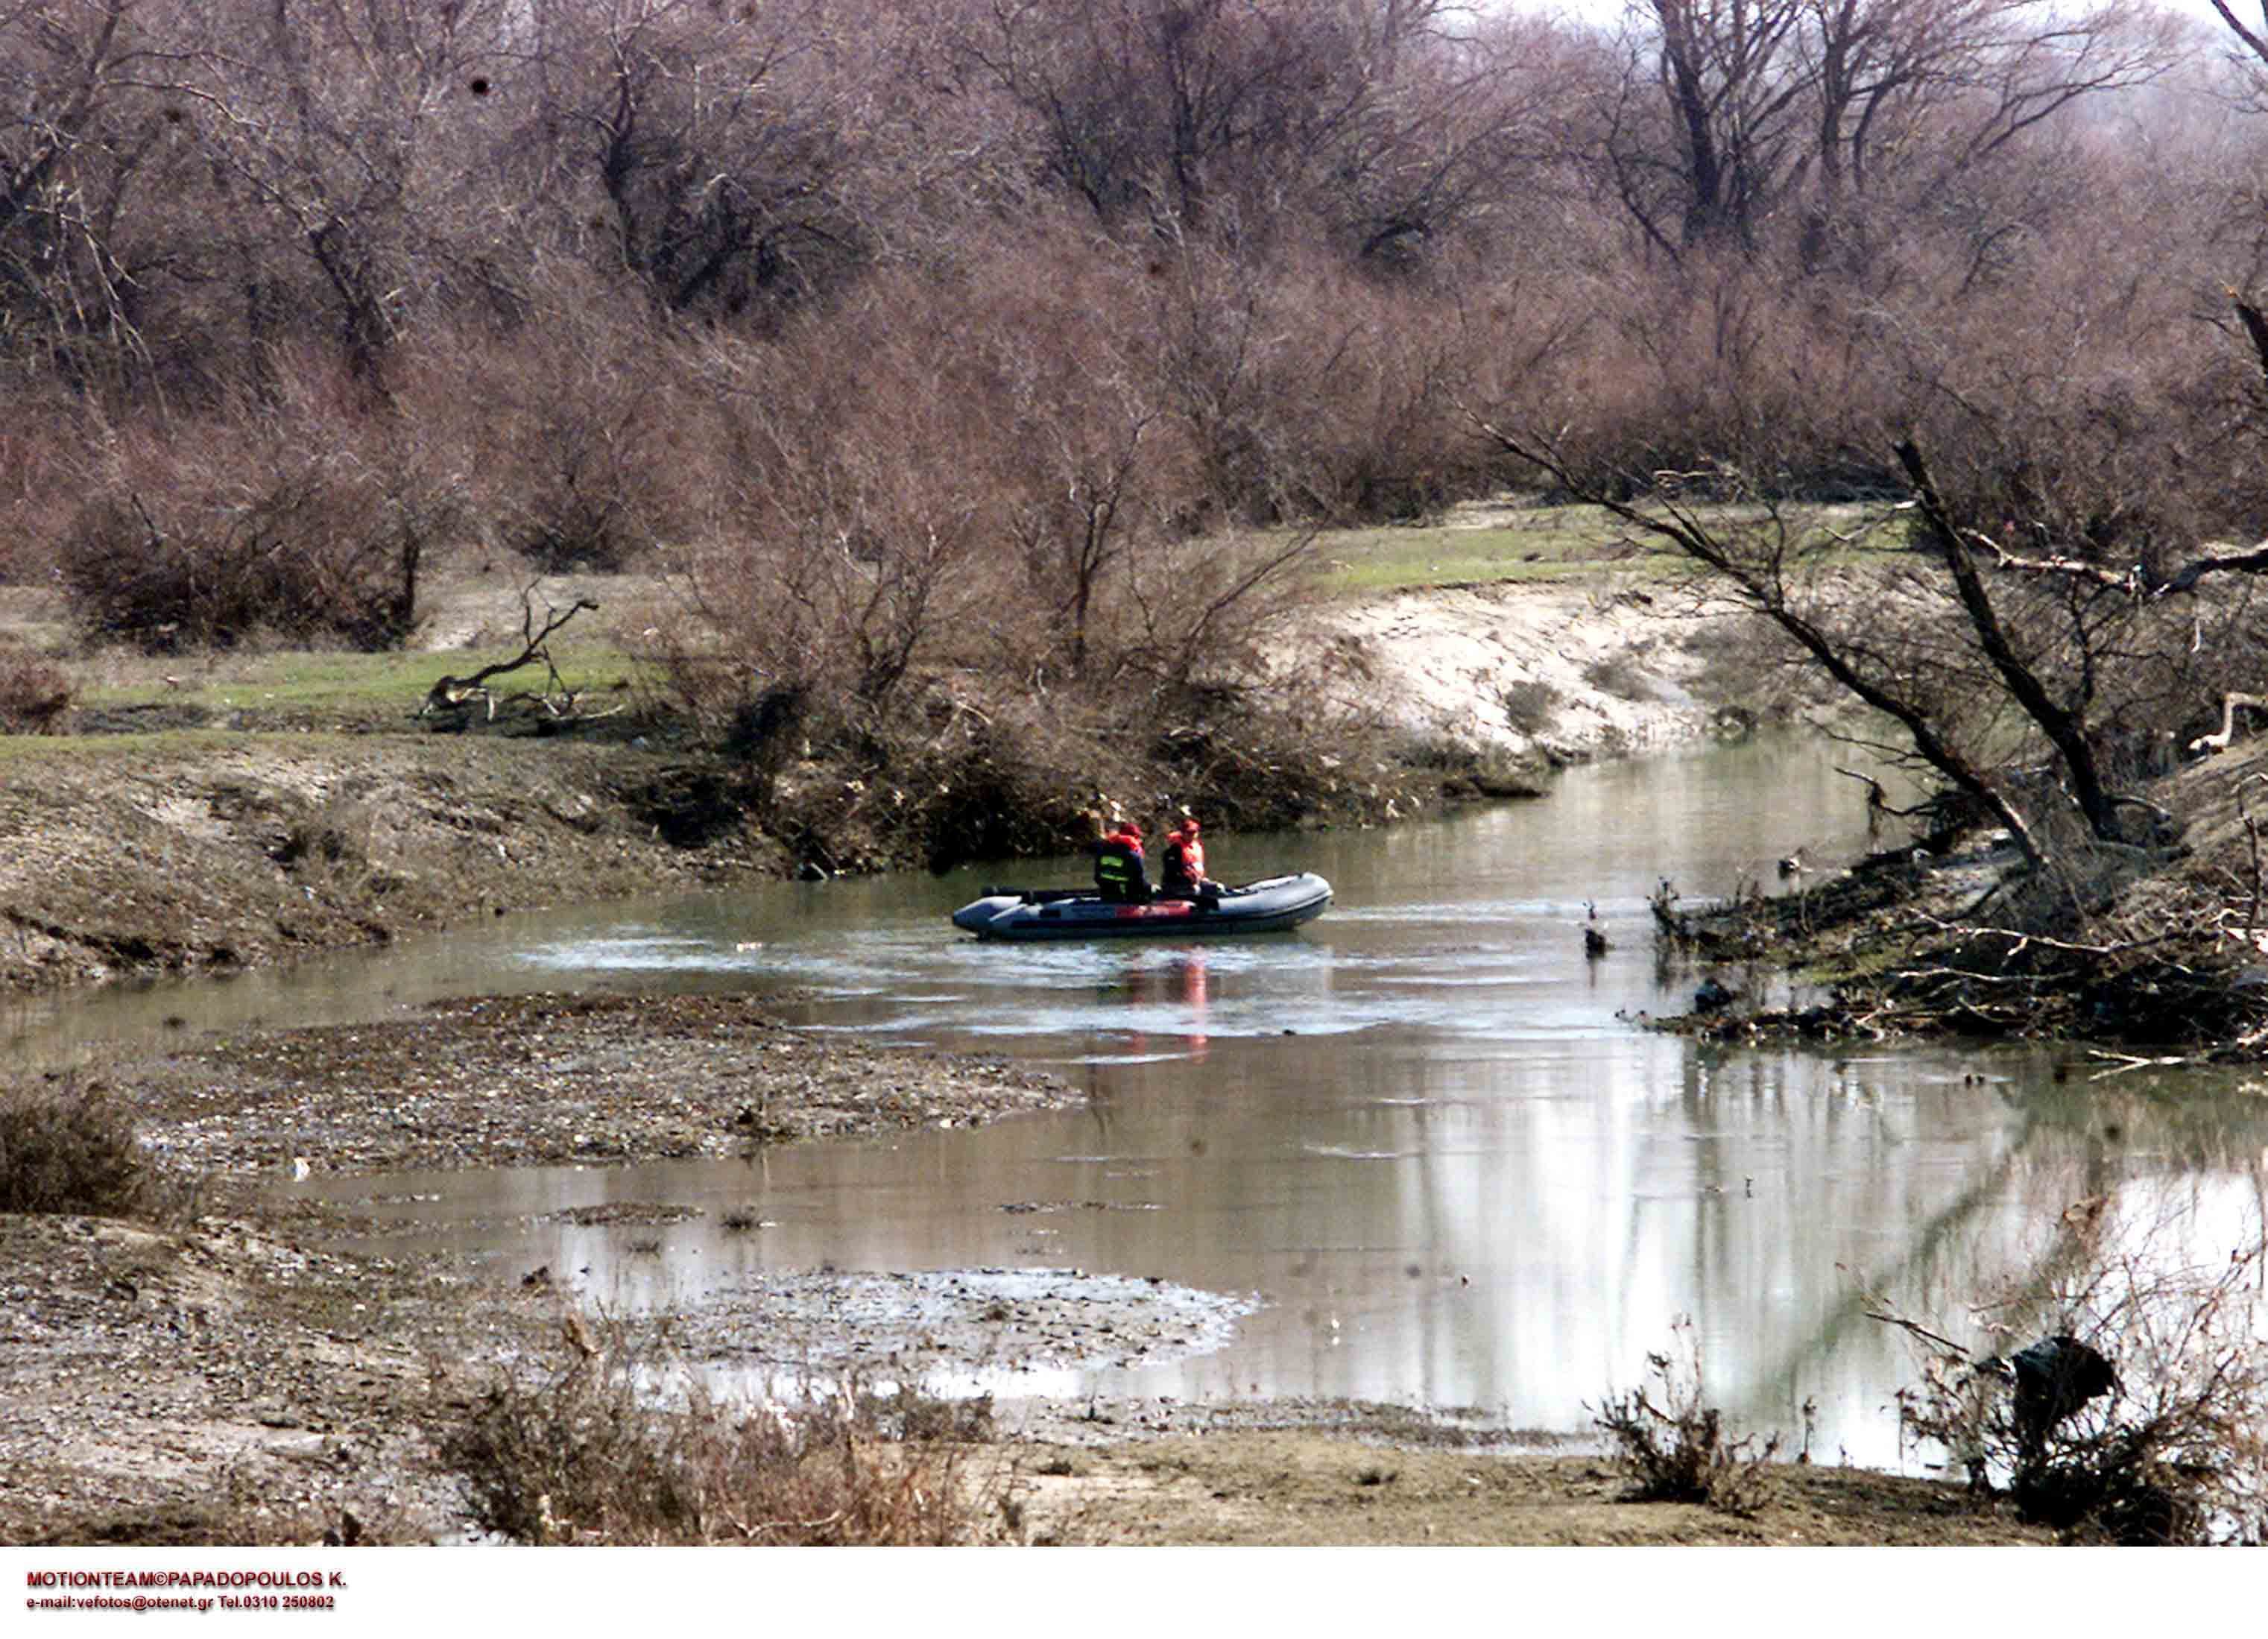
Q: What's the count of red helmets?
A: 2